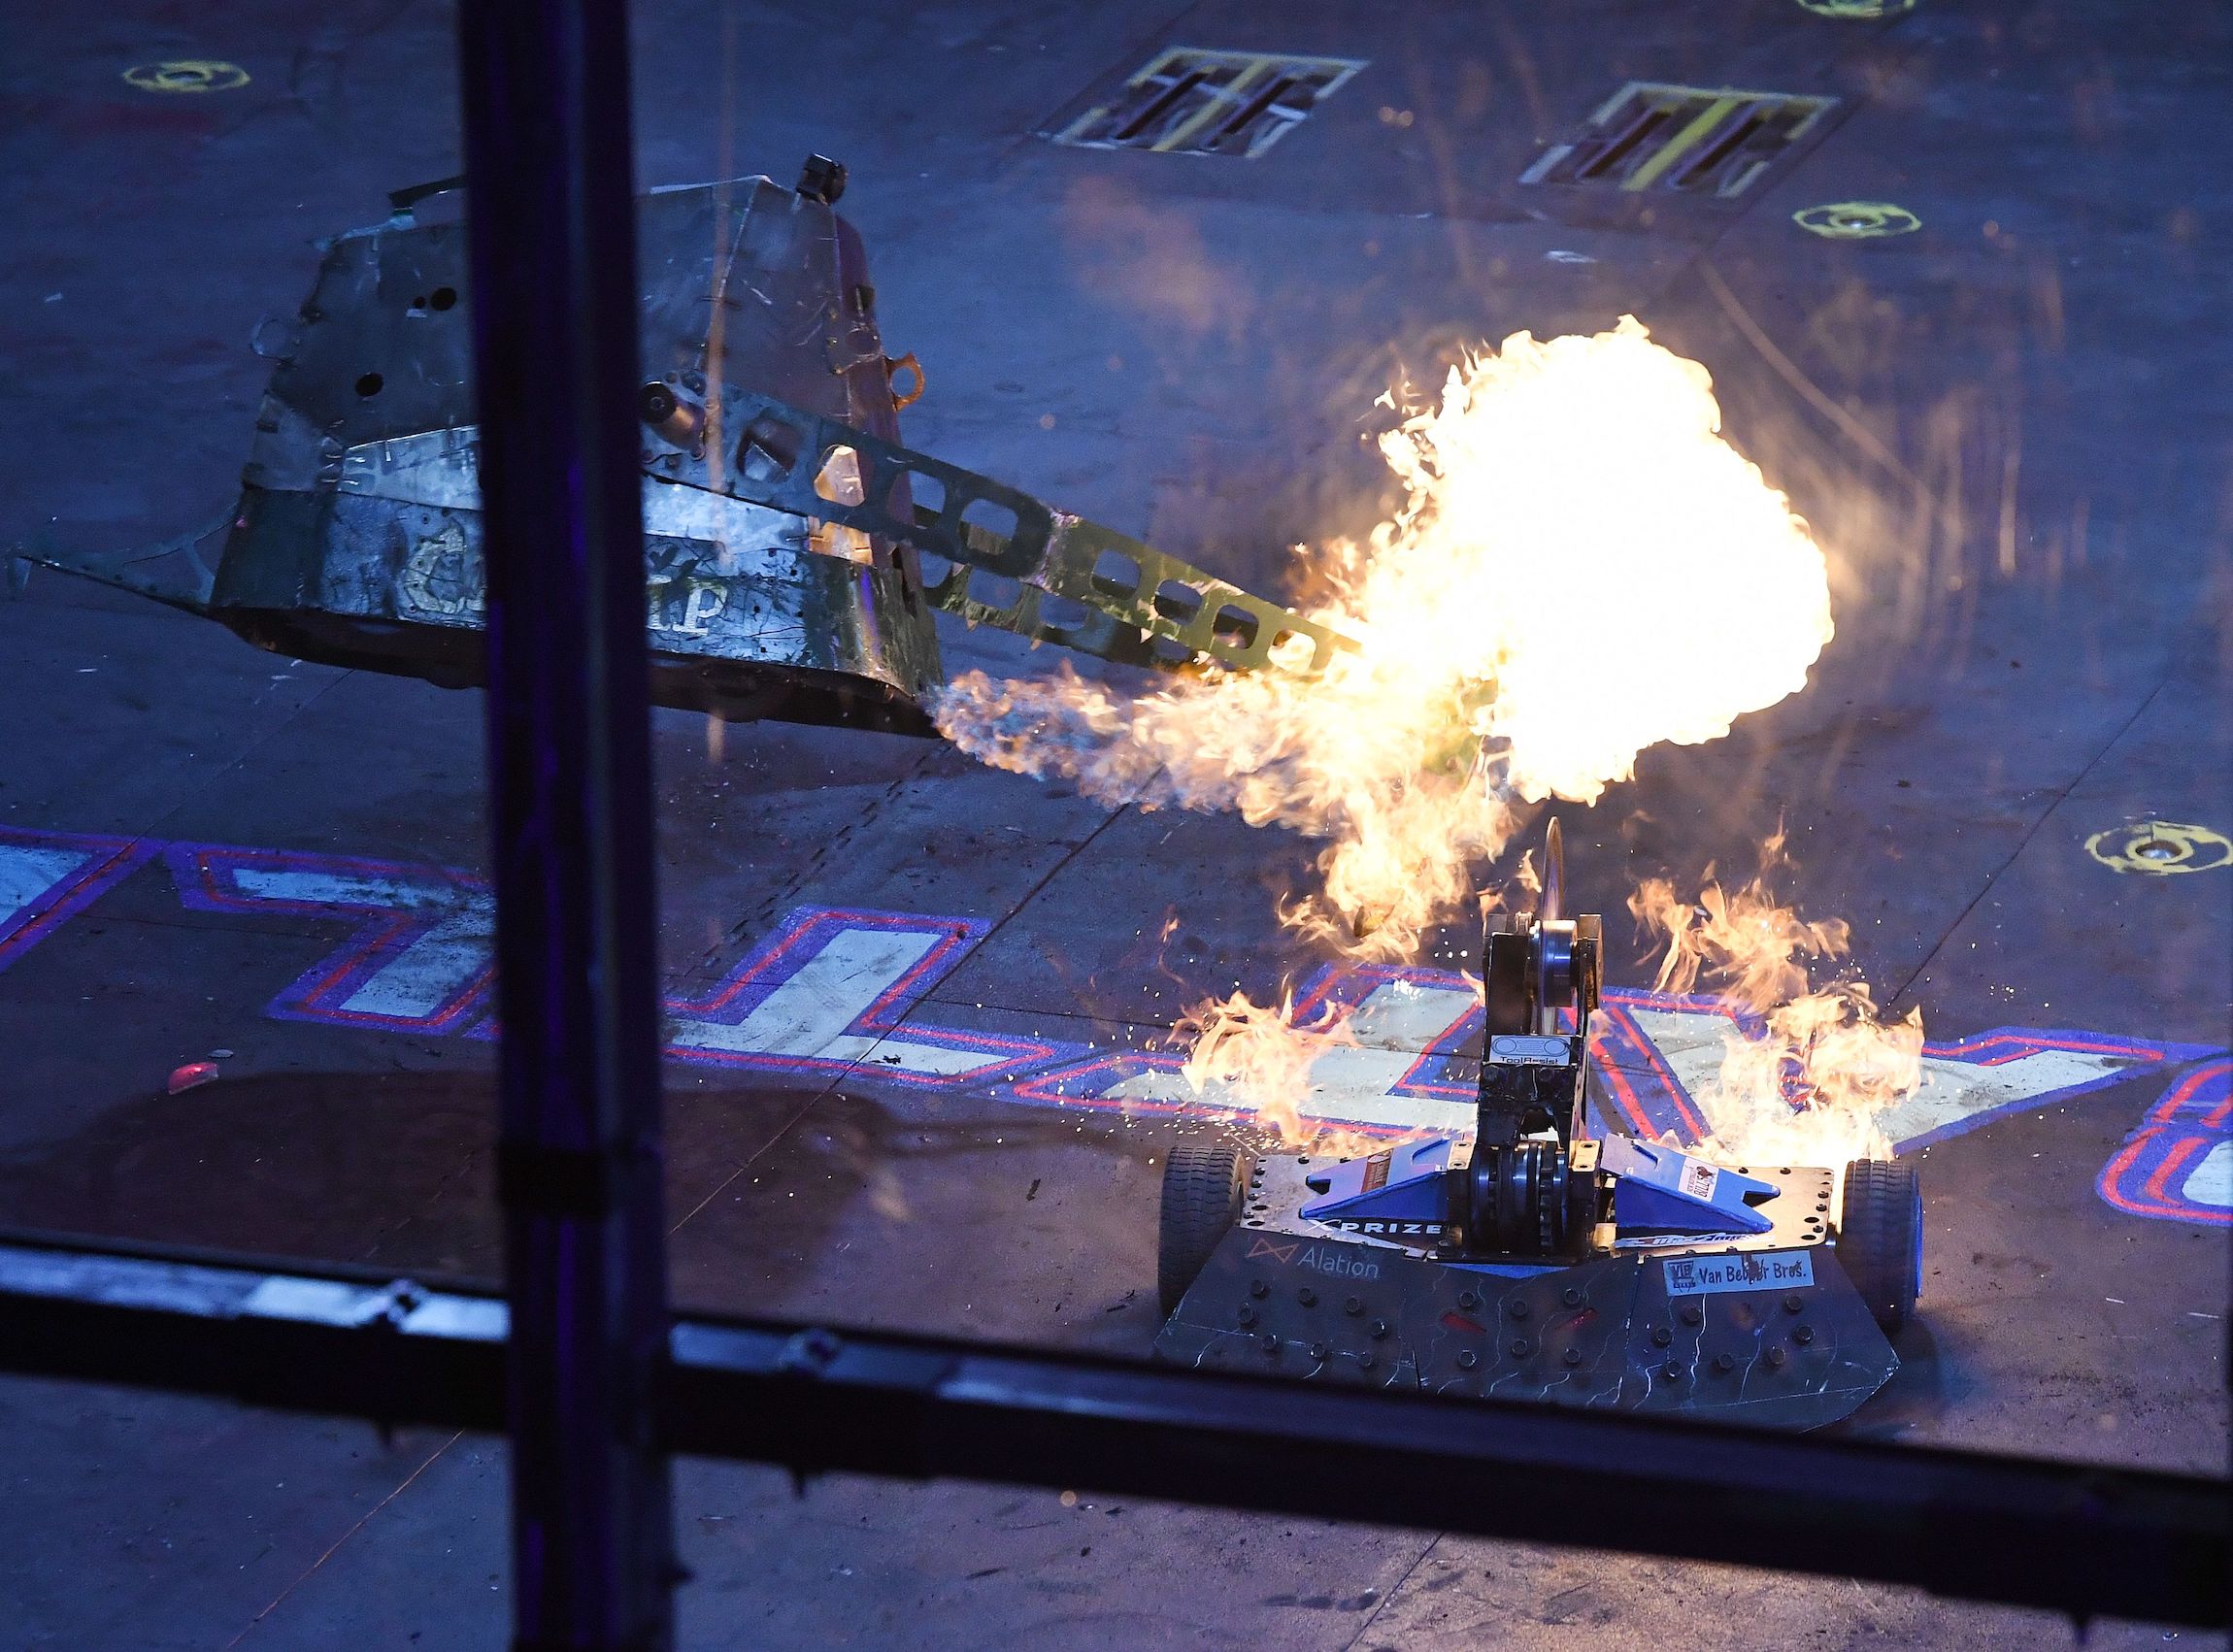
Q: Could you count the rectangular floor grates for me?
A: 2